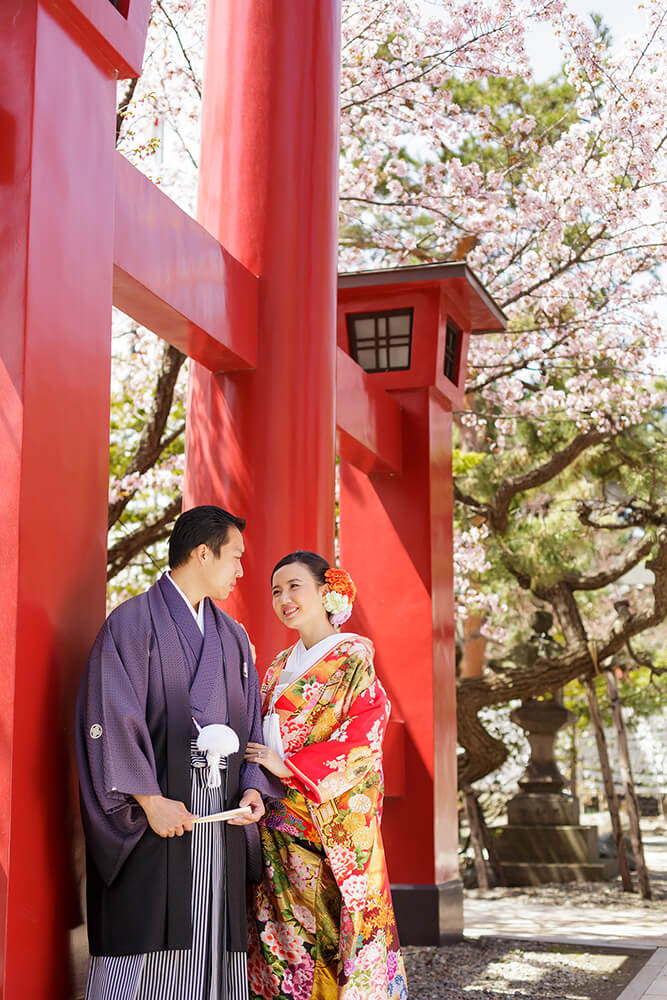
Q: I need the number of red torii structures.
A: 1